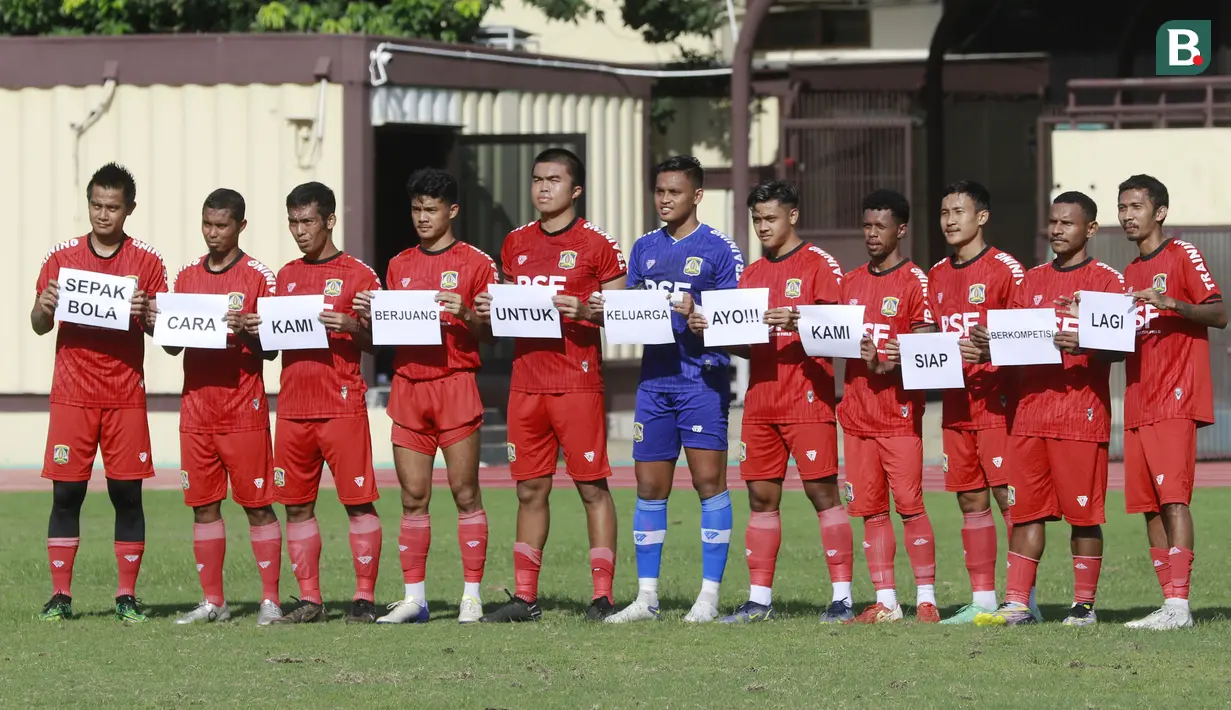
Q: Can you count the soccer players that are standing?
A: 11